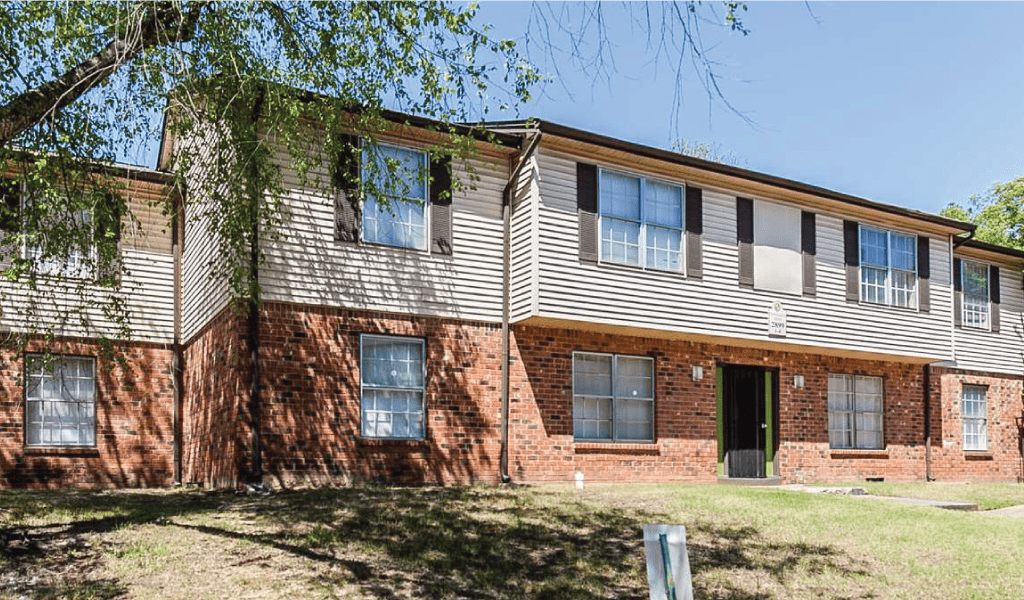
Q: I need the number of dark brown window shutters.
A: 12